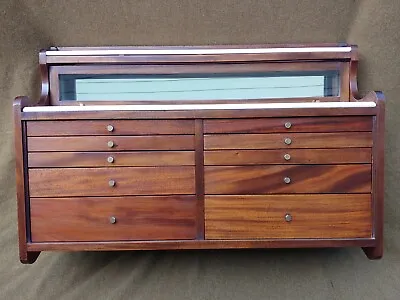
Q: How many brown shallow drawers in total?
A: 6